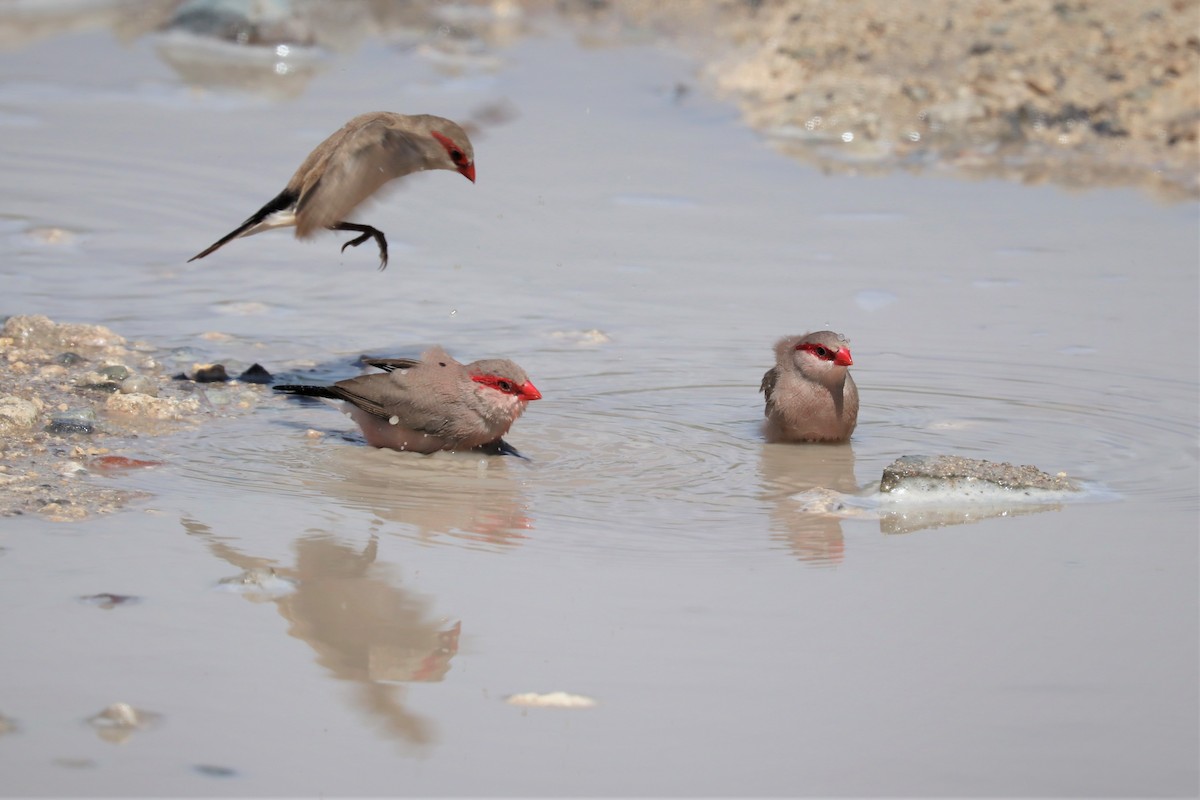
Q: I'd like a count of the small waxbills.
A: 3